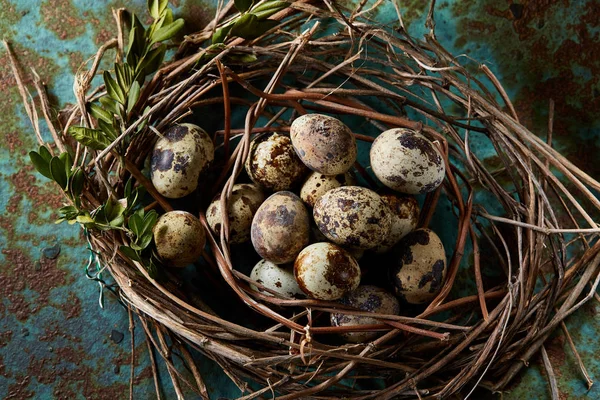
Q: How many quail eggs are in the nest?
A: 14